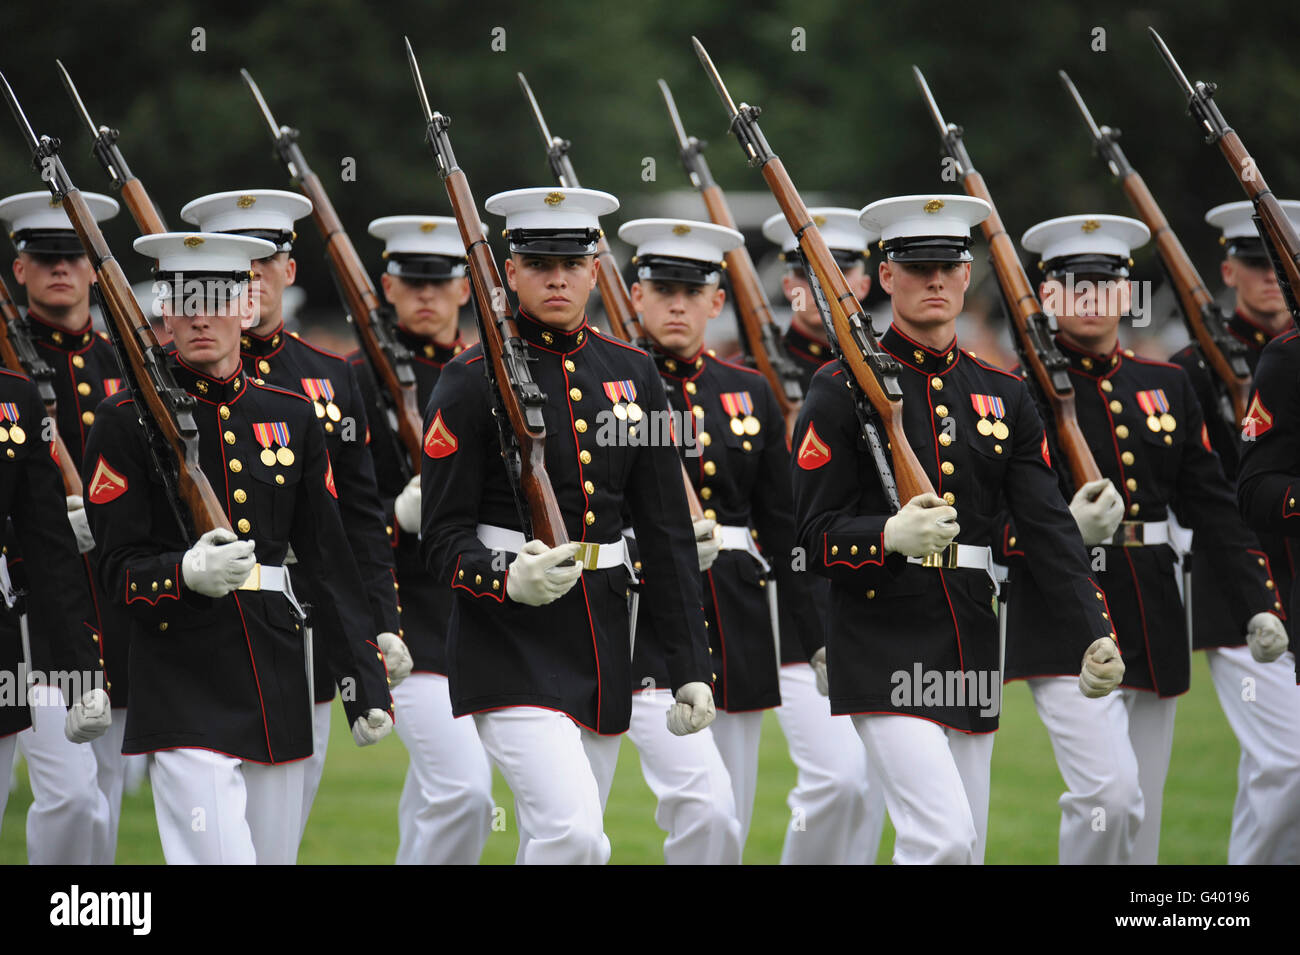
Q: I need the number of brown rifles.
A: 11